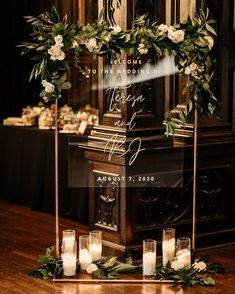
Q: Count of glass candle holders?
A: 7